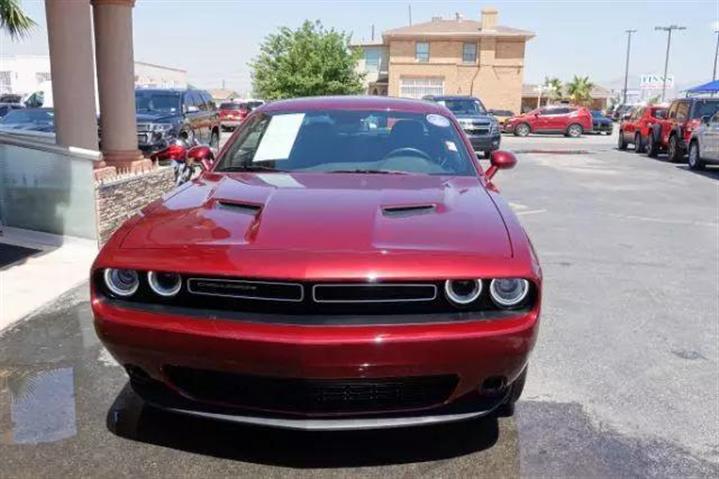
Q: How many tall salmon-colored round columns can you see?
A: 2